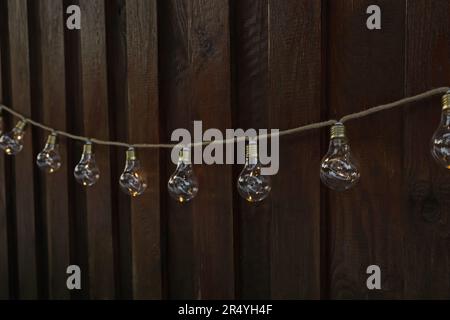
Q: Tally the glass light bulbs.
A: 8